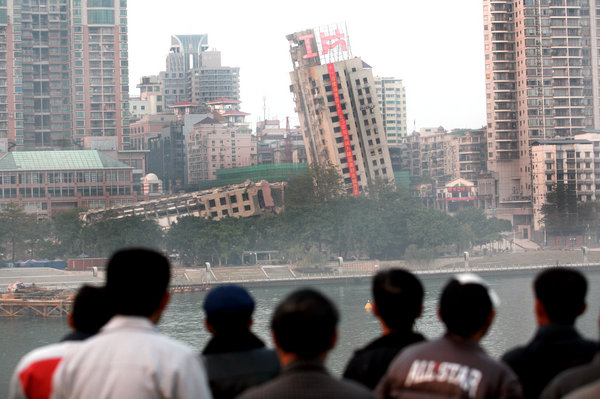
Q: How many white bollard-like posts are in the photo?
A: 5